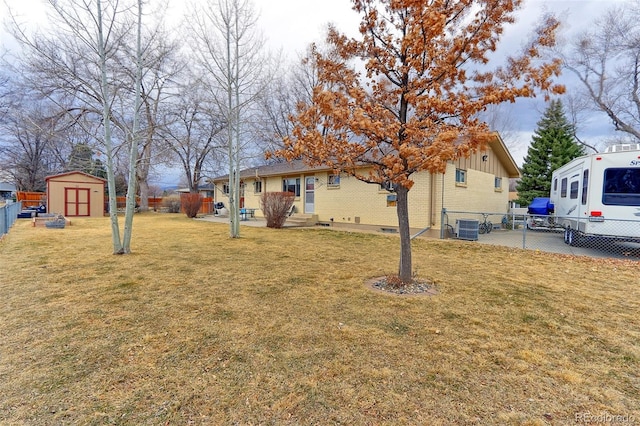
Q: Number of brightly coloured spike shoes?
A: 0